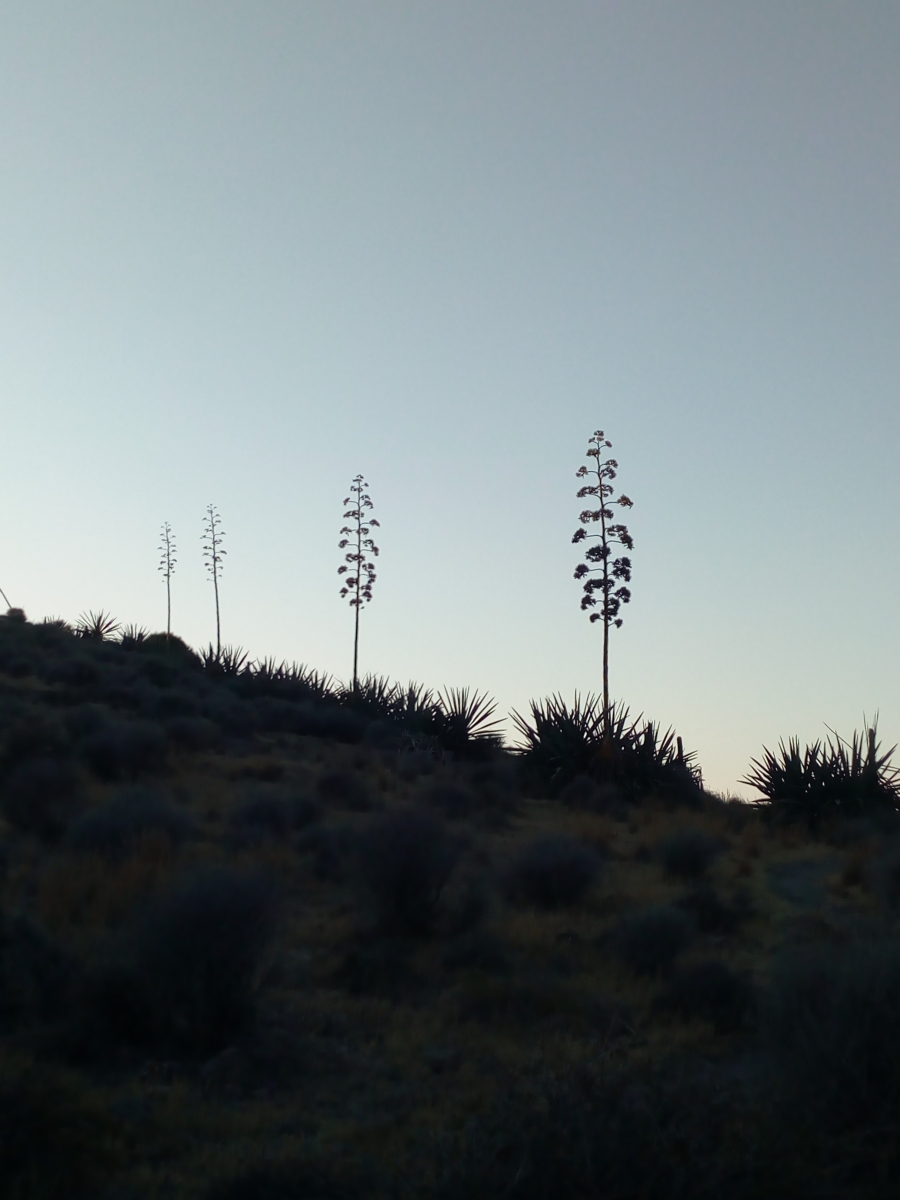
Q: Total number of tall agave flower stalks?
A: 4